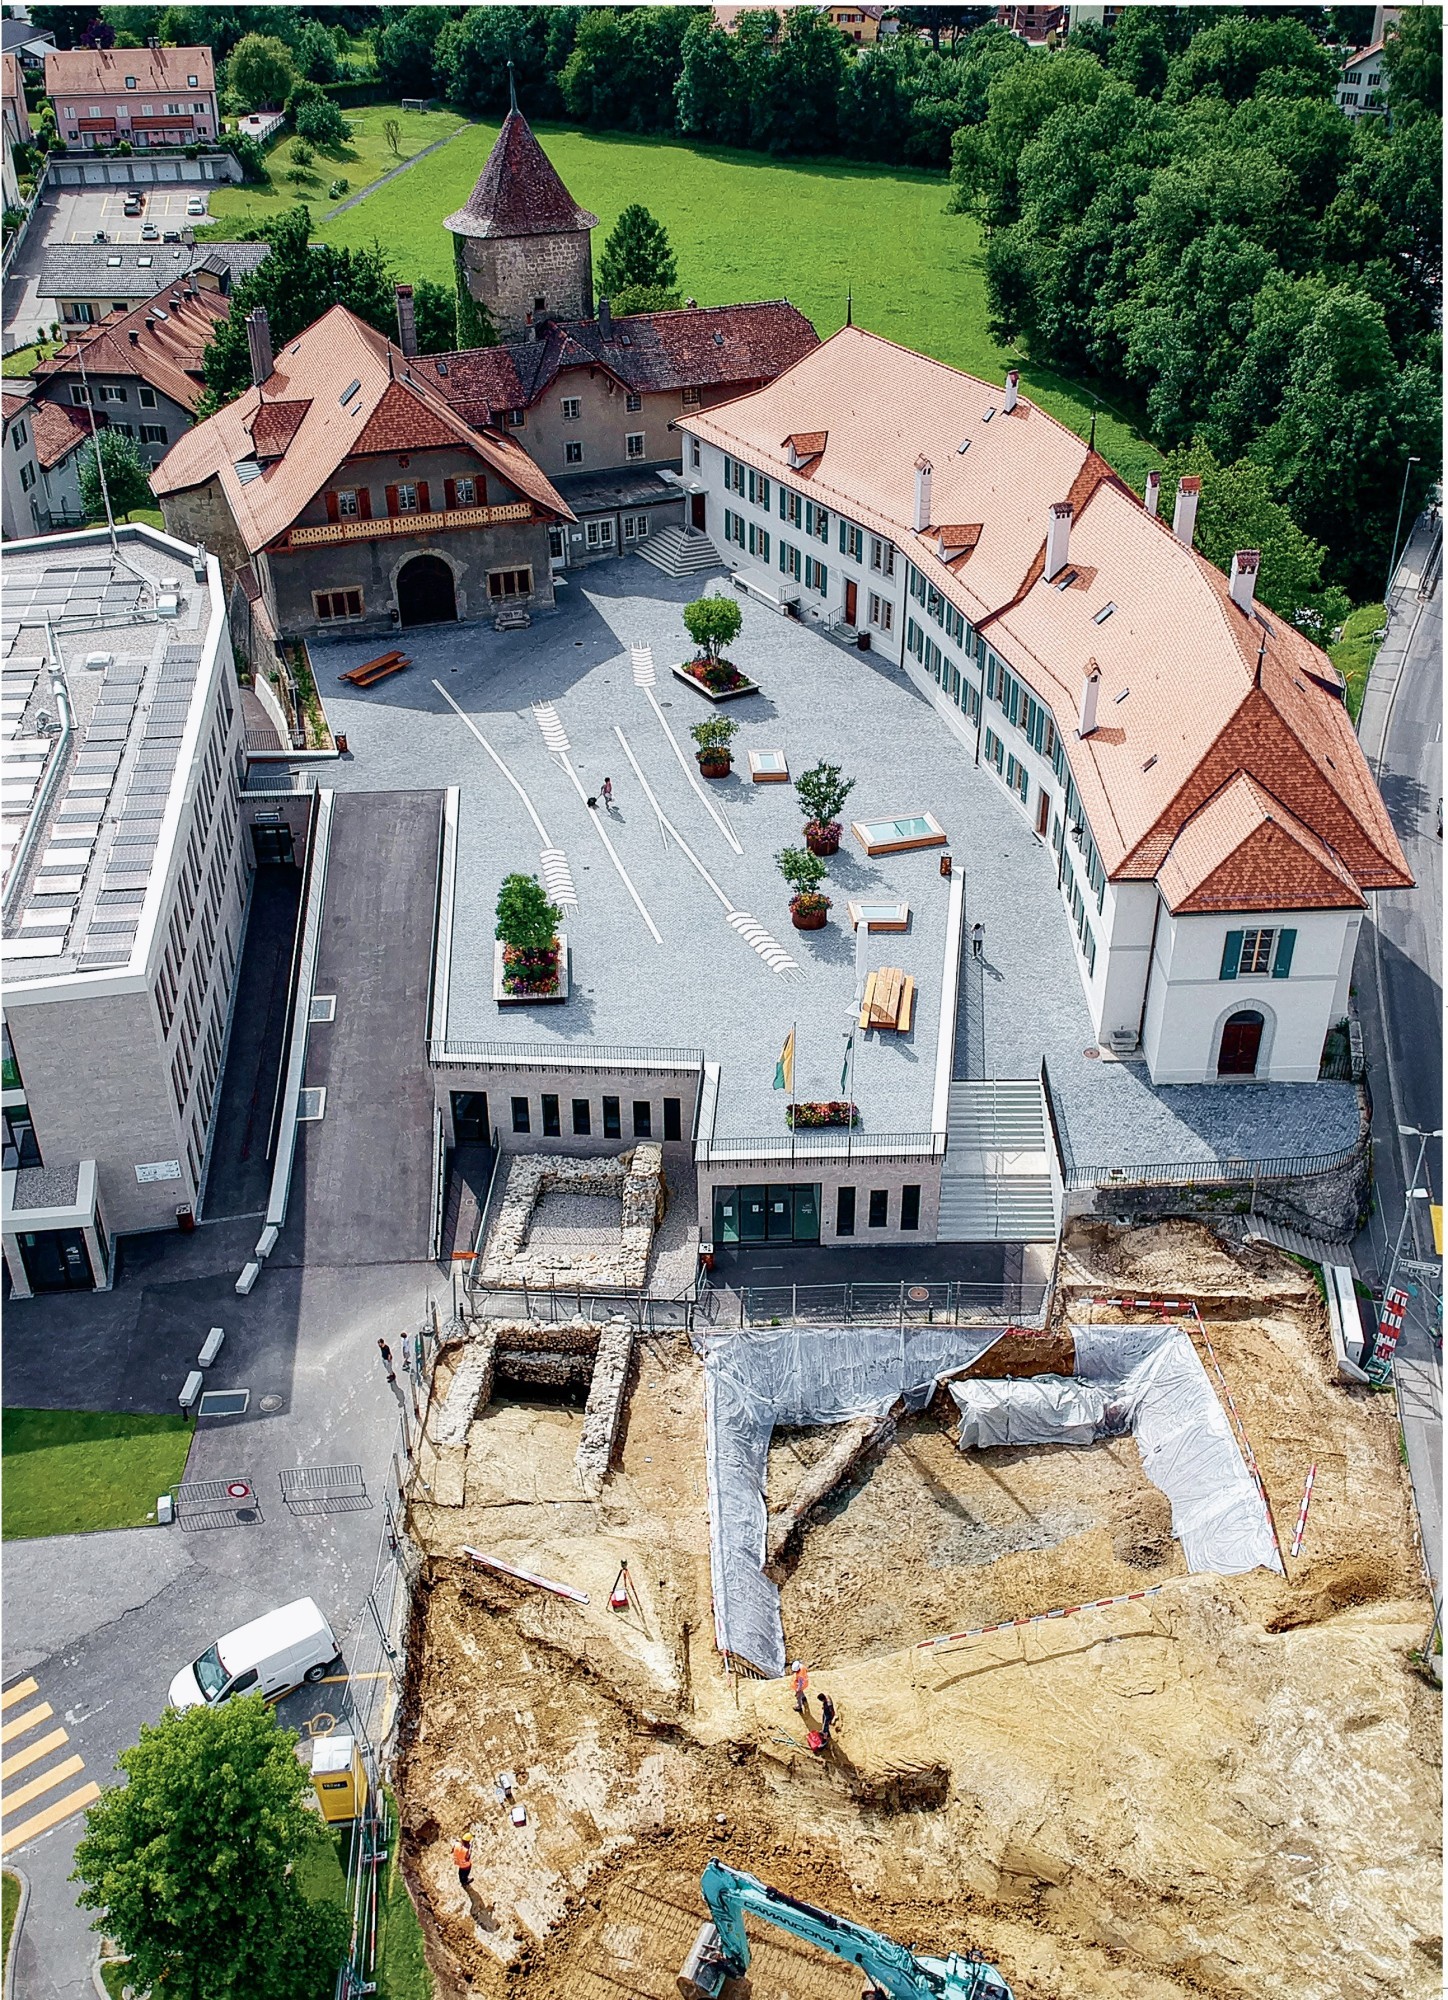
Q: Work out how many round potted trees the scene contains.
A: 3